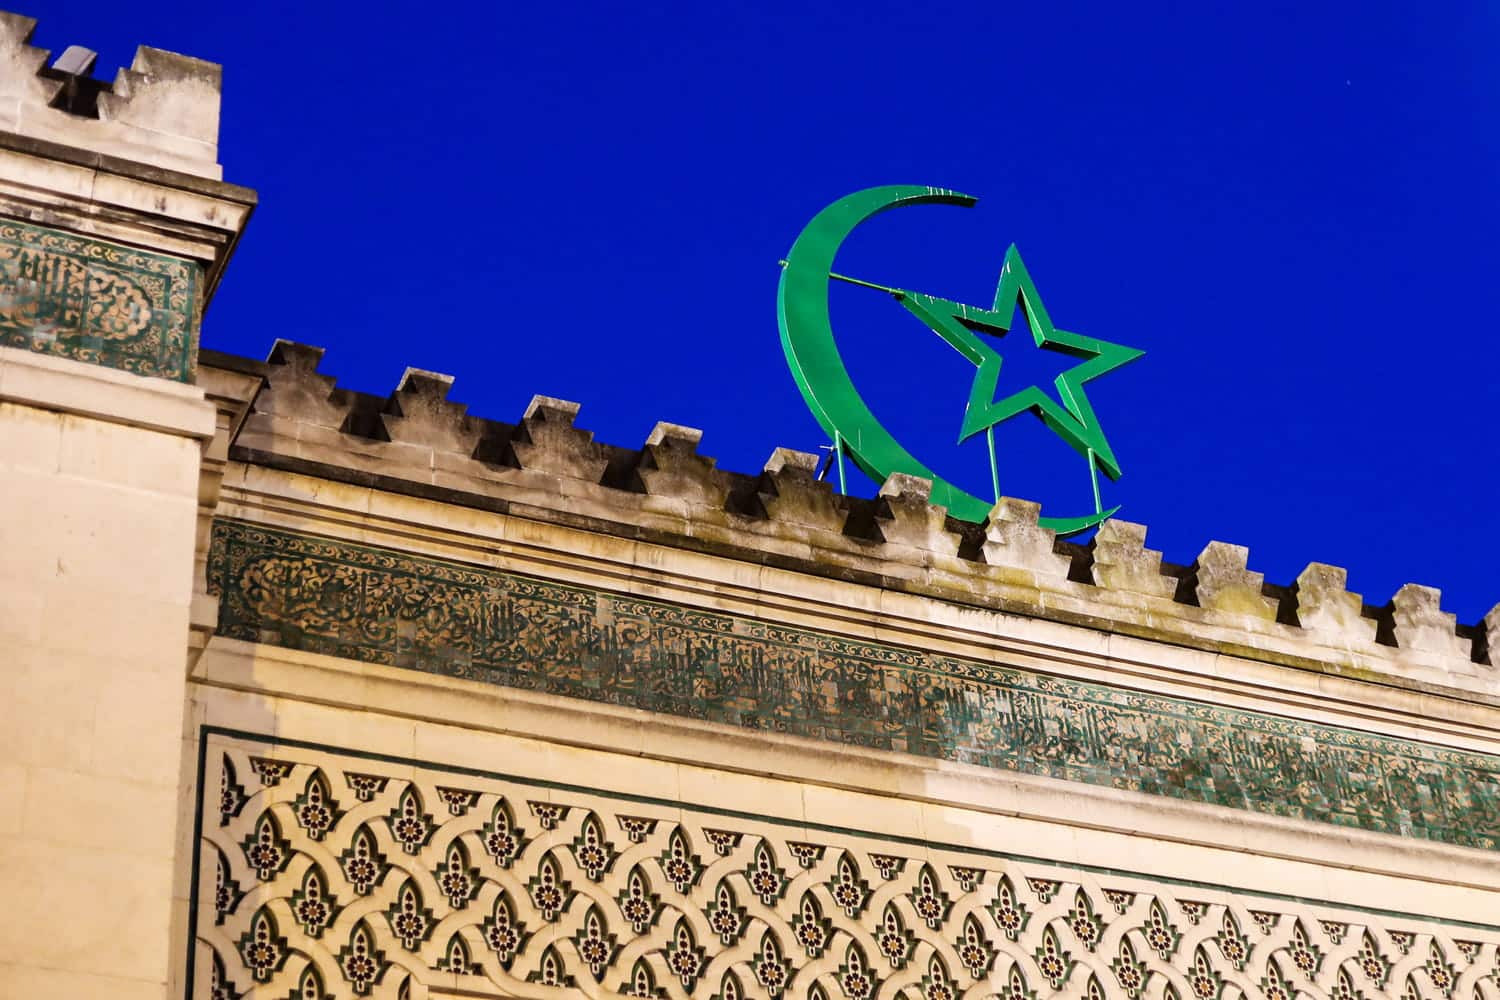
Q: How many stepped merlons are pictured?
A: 14